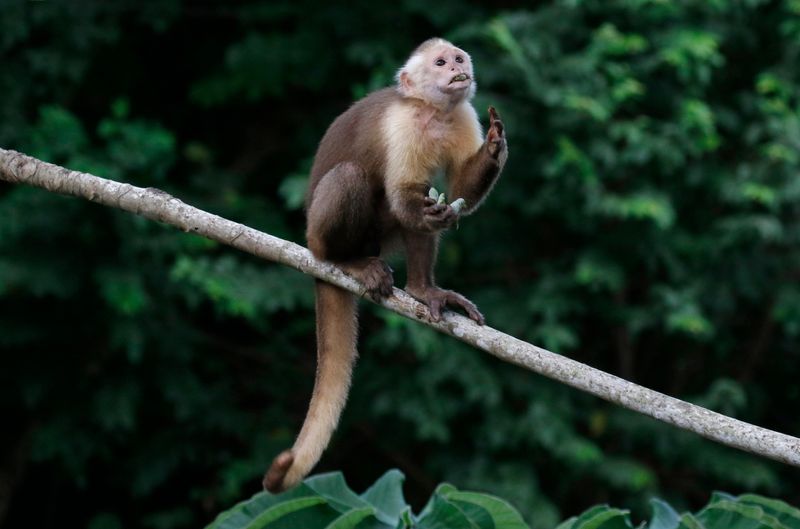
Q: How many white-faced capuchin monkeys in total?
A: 1